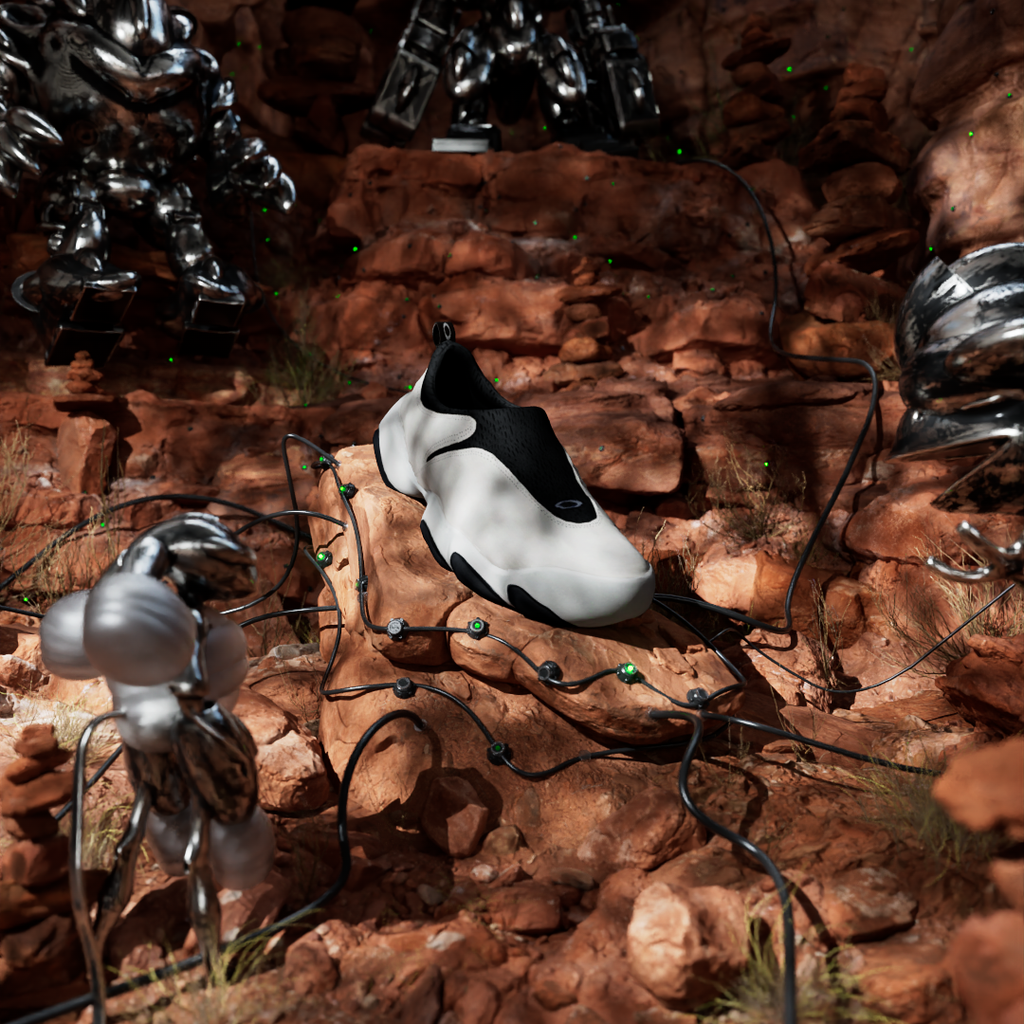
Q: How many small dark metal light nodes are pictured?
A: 11